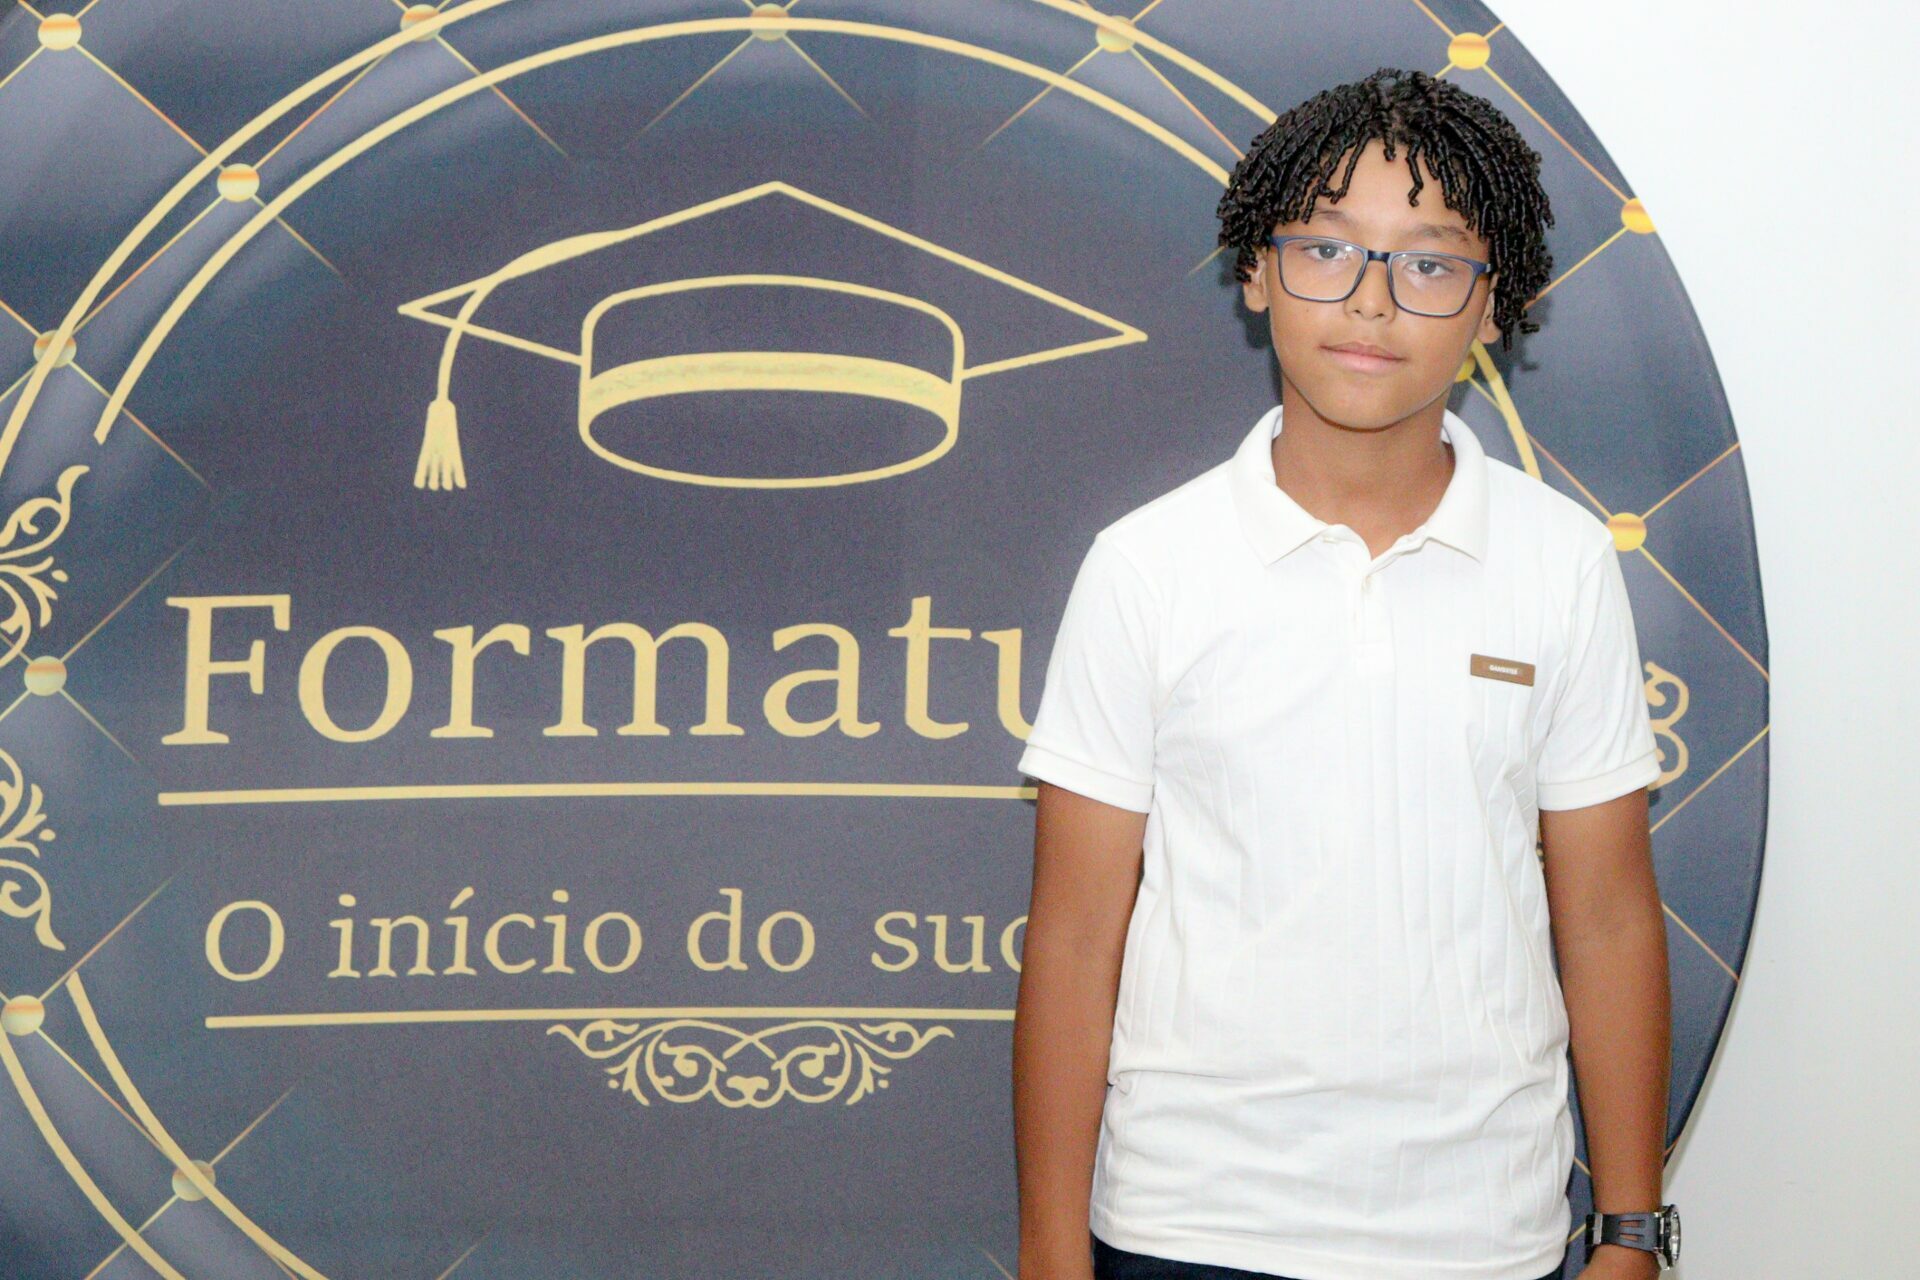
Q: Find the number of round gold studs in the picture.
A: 13